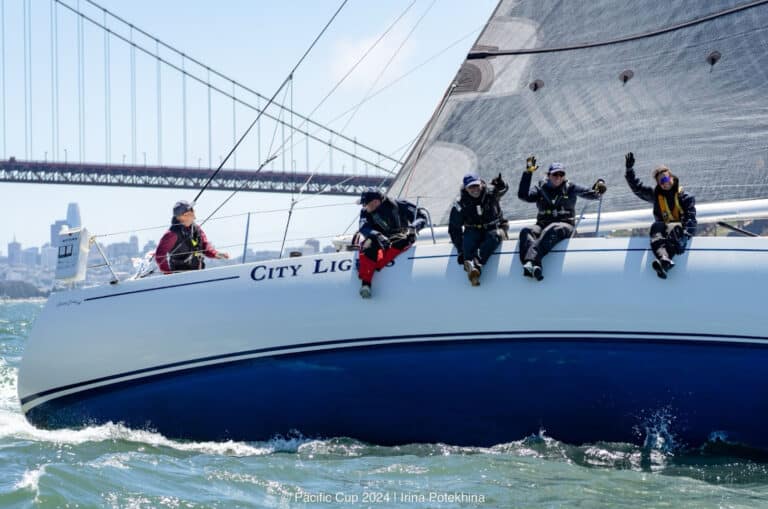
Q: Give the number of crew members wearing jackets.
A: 5